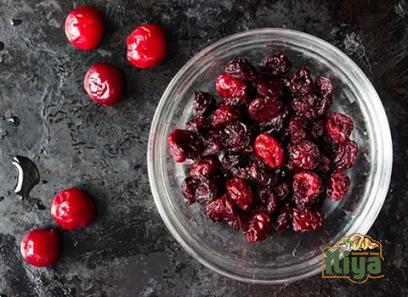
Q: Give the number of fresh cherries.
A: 5